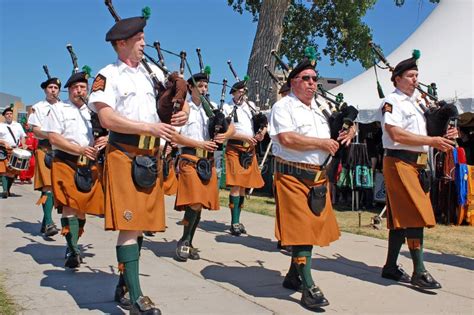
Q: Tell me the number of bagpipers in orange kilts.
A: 7